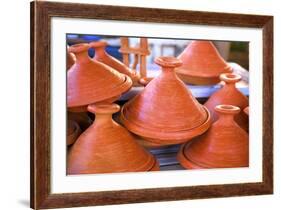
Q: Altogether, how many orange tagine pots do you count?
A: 7